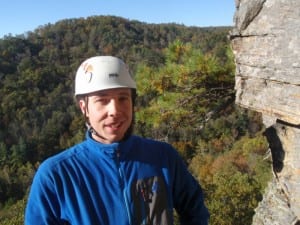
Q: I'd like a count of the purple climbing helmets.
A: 0